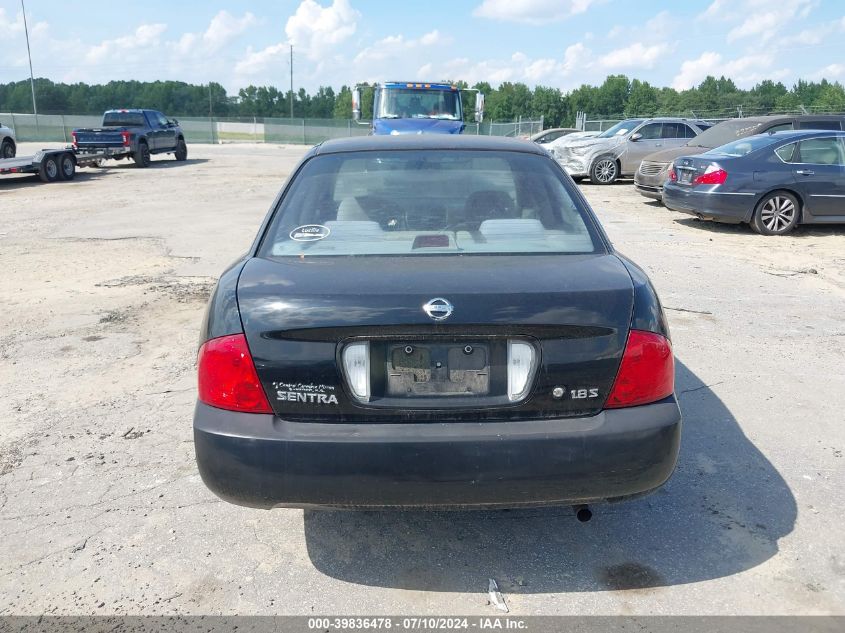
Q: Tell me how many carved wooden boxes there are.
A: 0